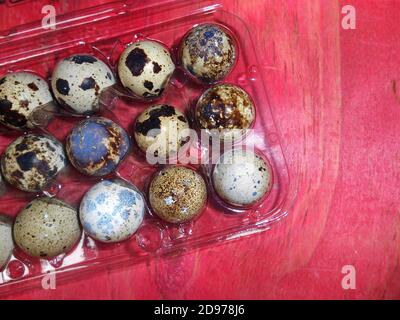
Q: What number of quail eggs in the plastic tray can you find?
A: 13